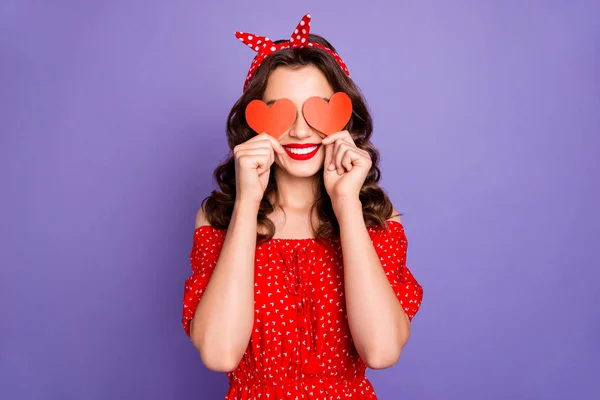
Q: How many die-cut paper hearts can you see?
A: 2